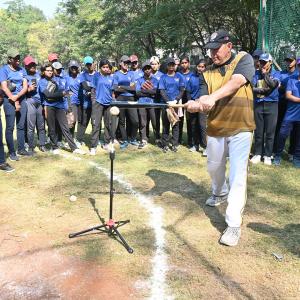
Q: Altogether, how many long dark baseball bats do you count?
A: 1